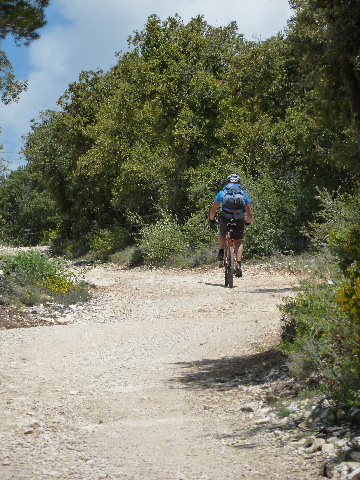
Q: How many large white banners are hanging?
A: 0